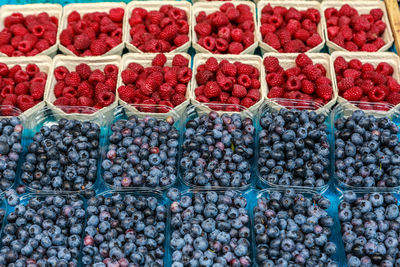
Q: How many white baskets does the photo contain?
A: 12